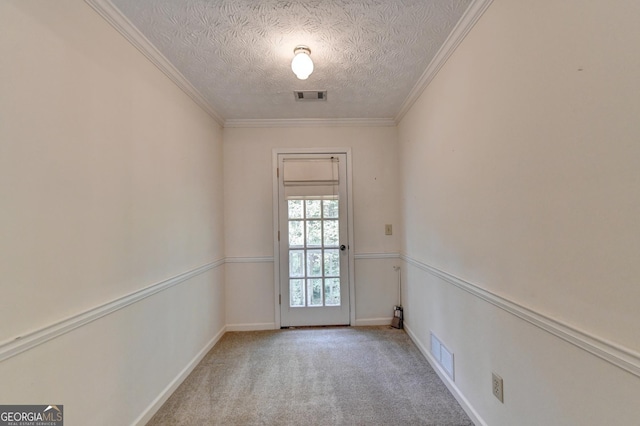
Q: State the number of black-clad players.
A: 0